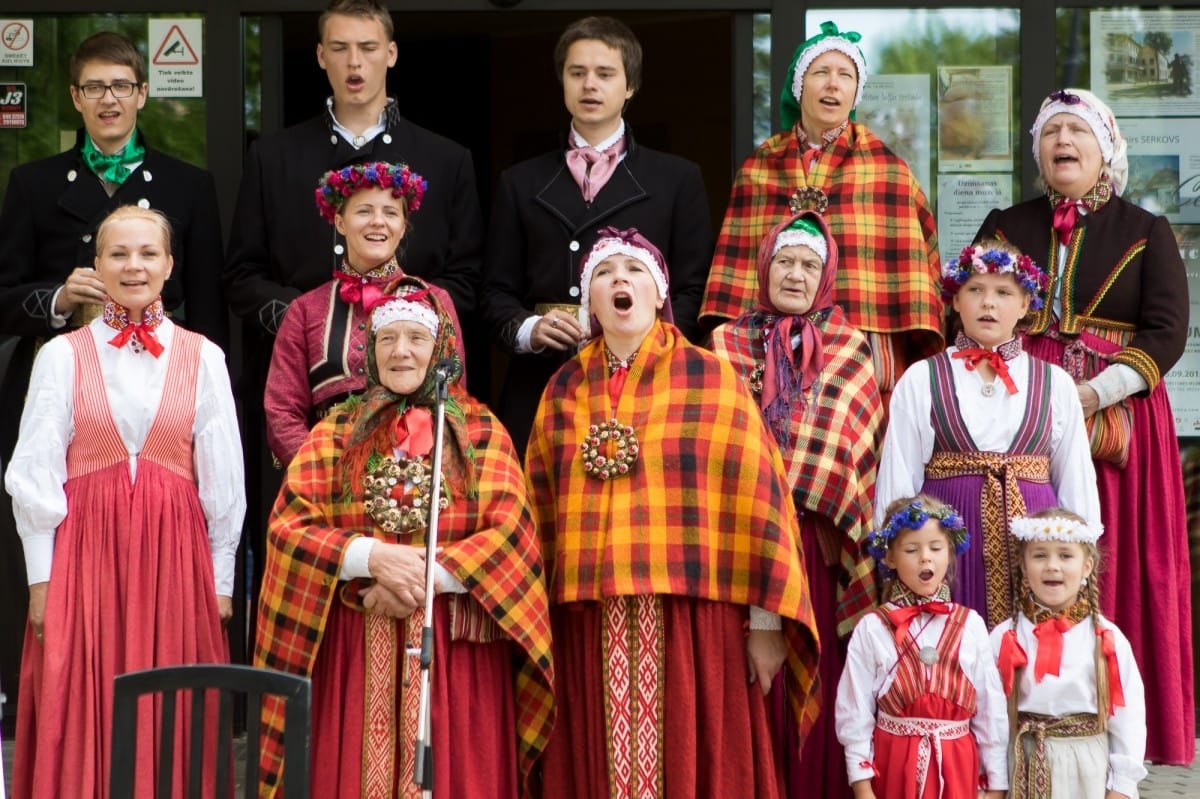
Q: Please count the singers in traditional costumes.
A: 13